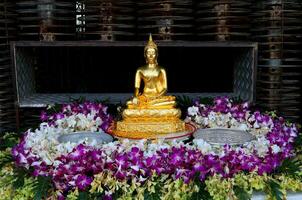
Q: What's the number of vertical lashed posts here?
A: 5